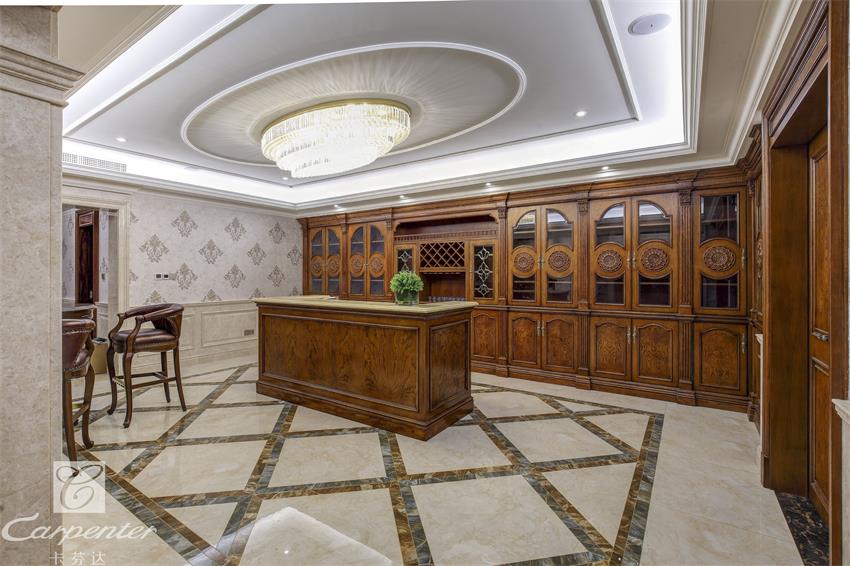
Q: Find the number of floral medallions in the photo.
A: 9